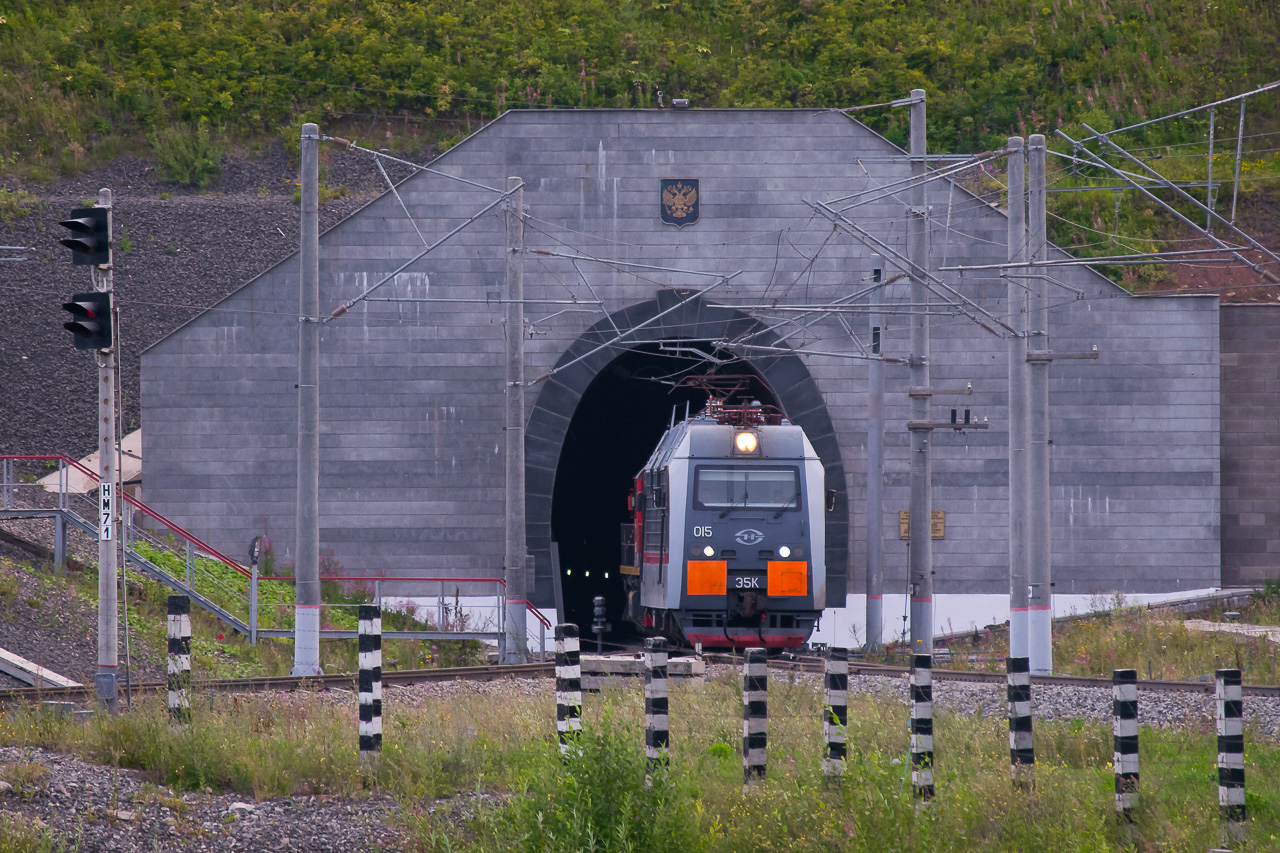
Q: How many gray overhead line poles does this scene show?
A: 6